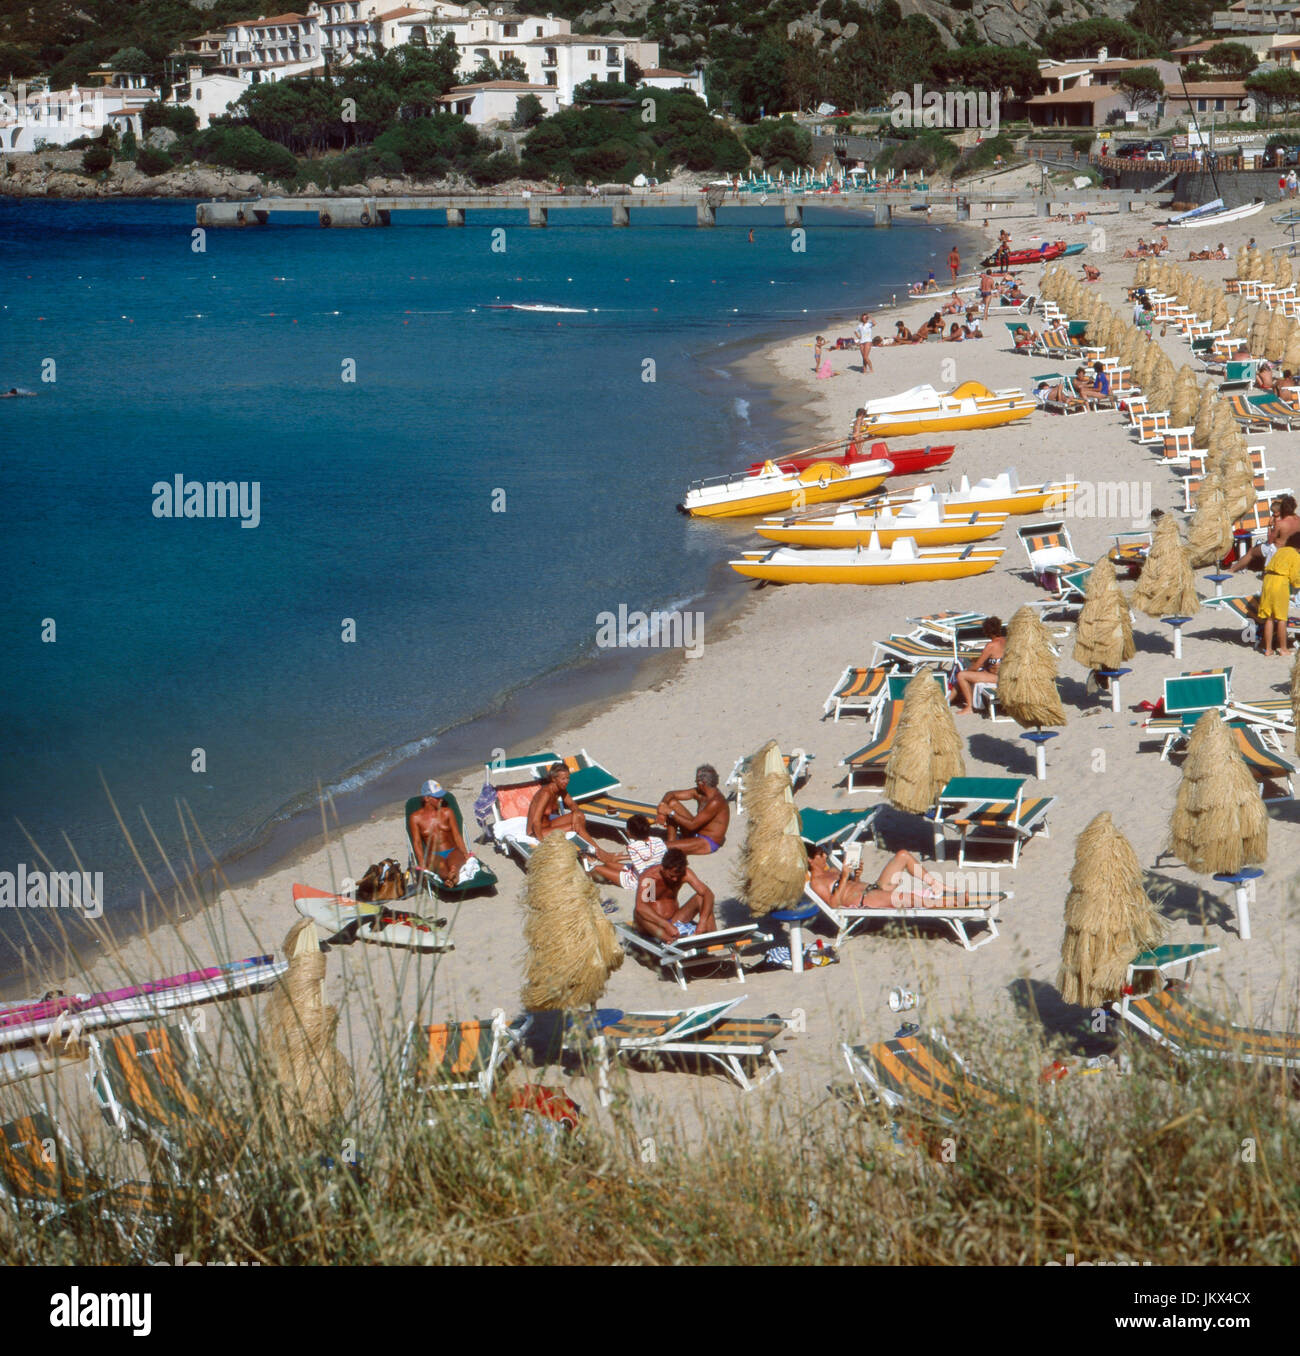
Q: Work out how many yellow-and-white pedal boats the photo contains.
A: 6